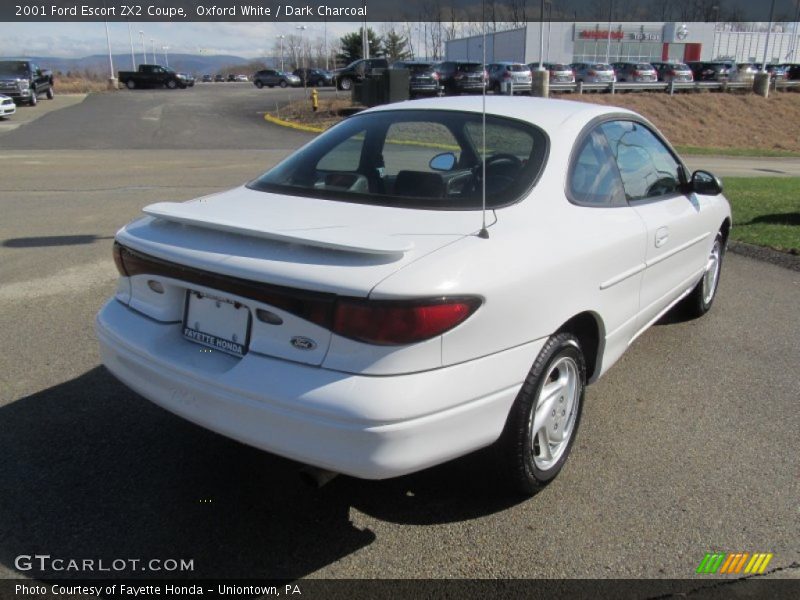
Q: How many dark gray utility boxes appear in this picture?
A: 1